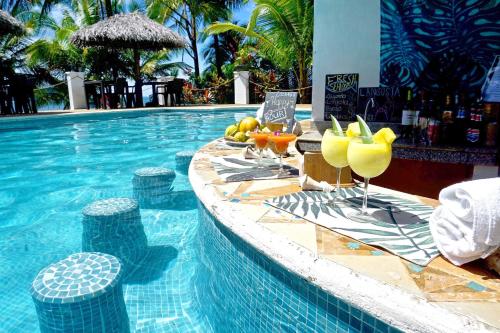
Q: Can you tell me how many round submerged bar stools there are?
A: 4